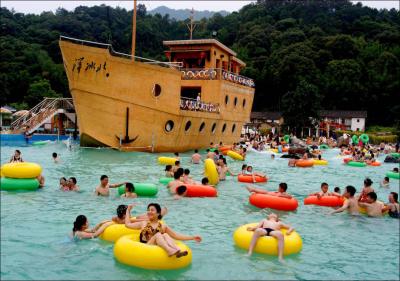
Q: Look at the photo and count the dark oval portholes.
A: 10